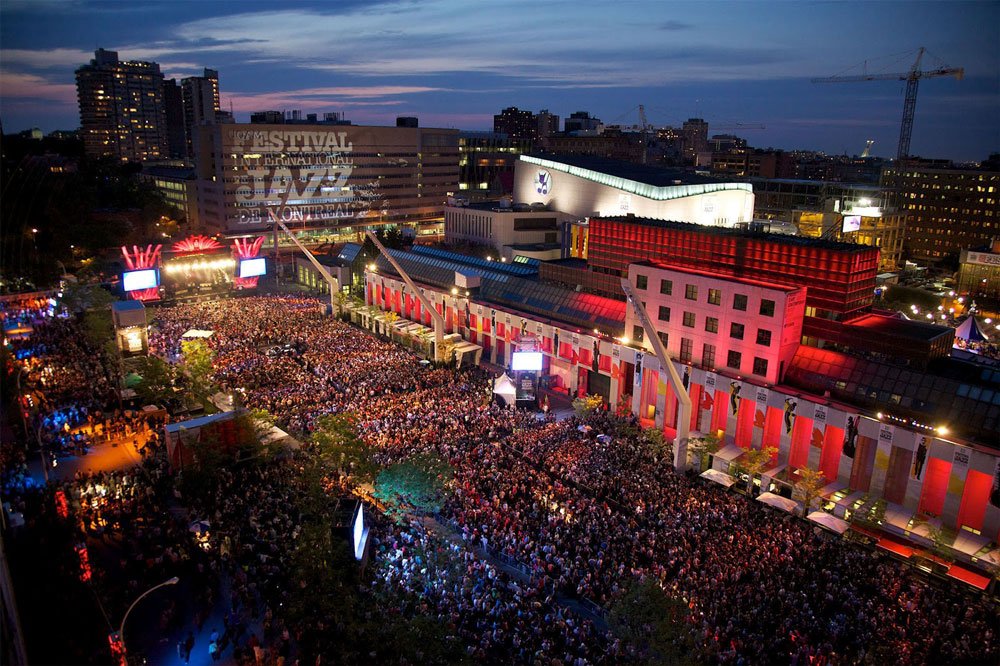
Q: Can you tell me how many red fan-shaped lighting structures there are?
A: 3